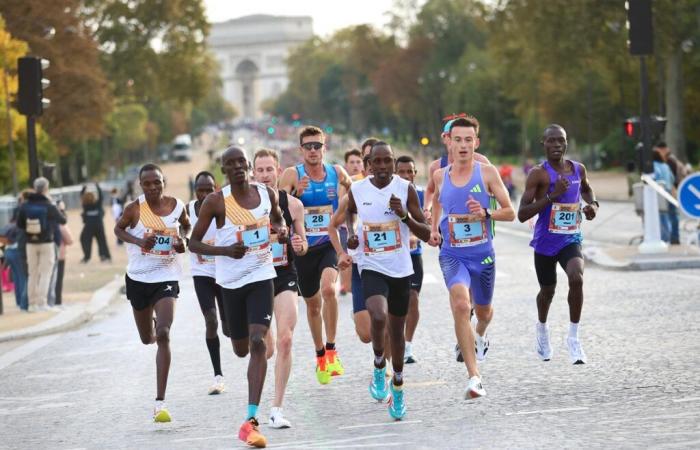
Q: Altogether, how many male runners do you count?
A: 13